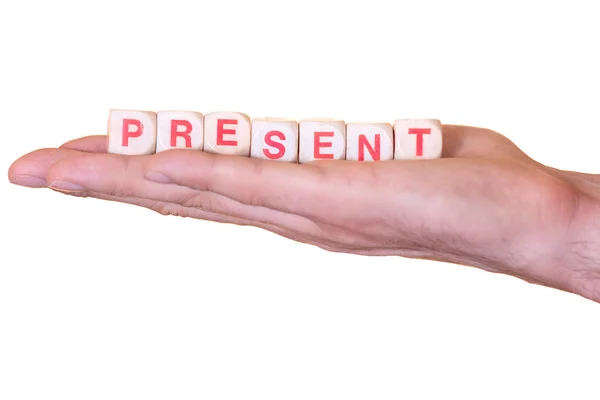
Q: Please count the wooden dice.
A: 7